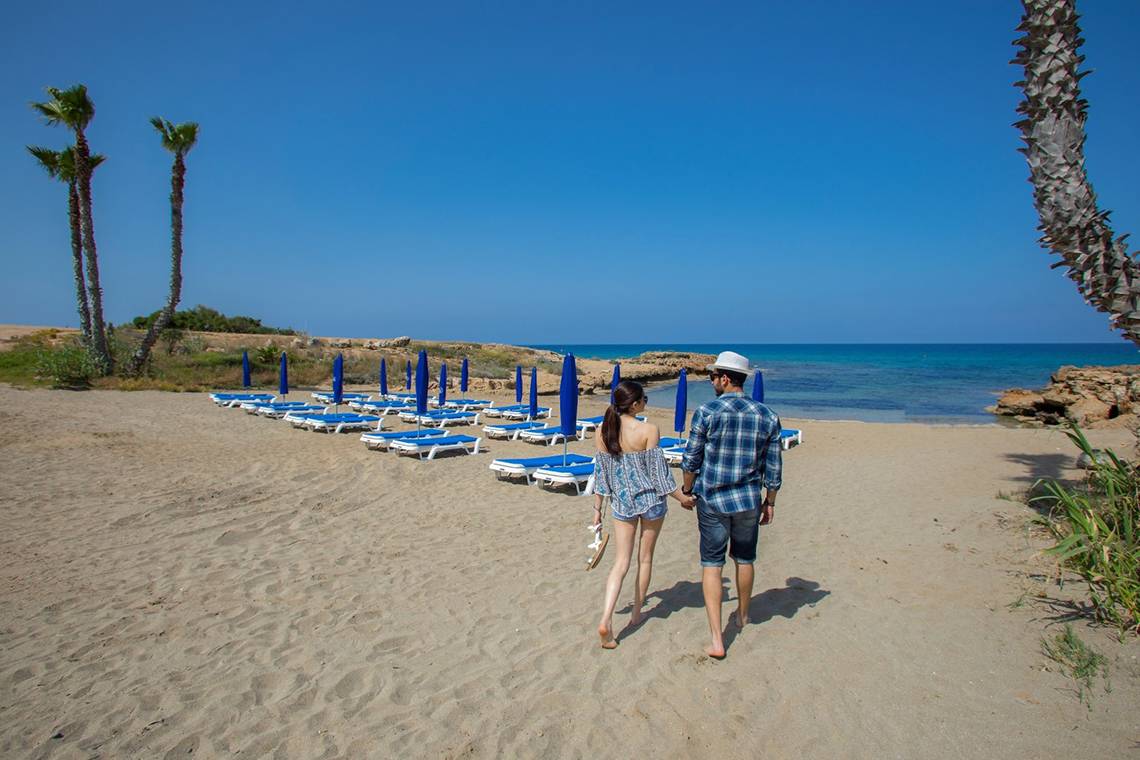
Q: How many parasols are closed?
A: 14